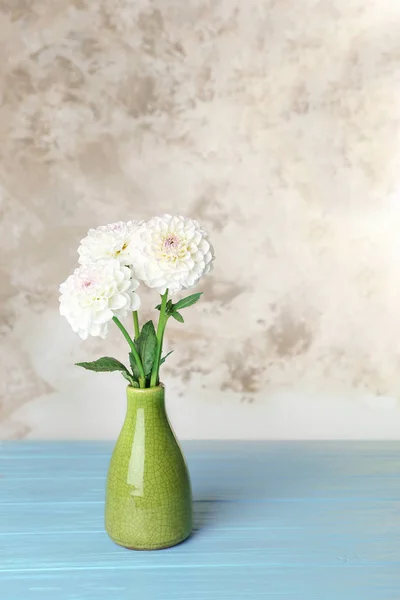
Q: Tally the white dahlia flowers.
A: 3